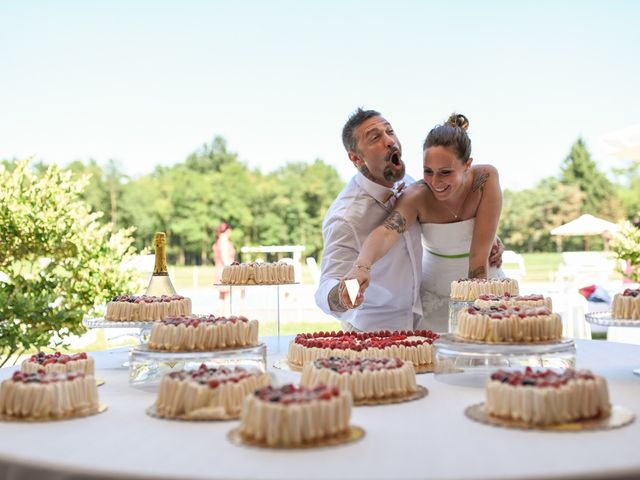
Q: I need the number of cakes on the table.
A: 14